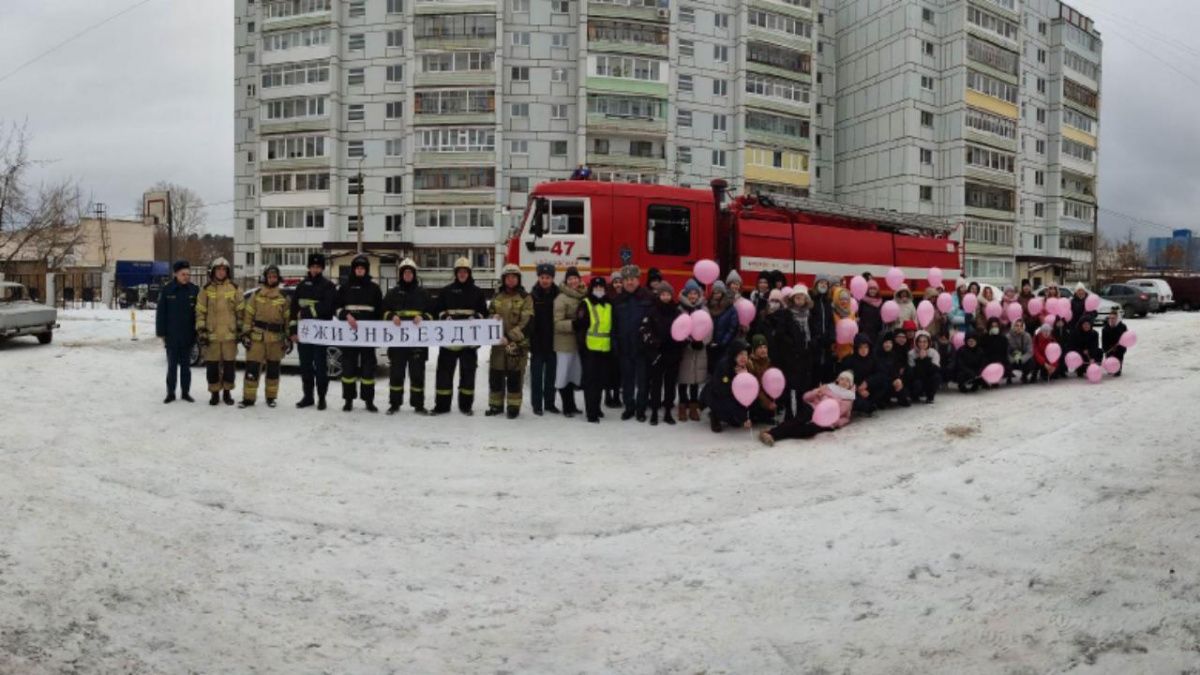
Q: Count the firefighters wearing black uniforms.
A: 4